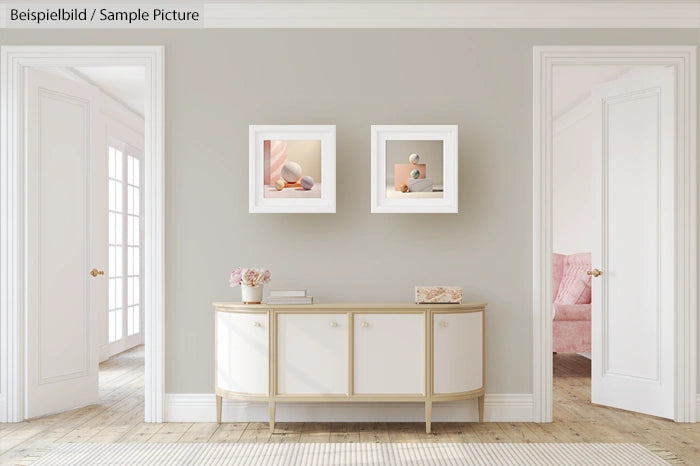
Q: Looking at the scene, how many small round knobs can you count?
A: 4